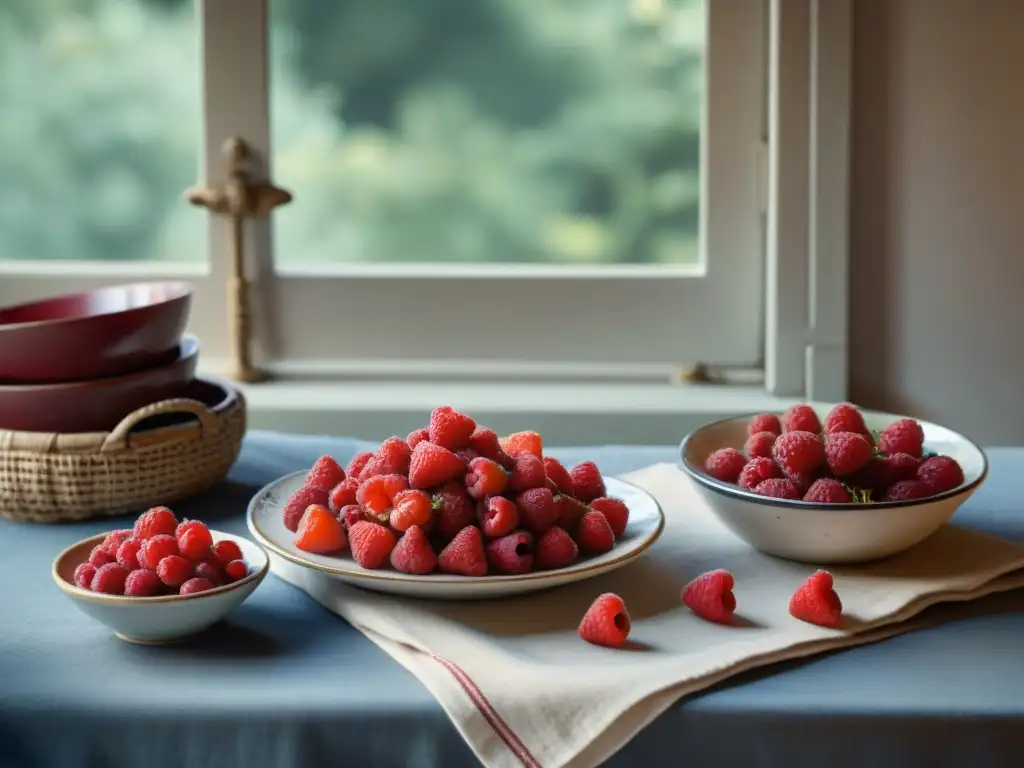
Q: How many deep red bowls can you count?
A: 2